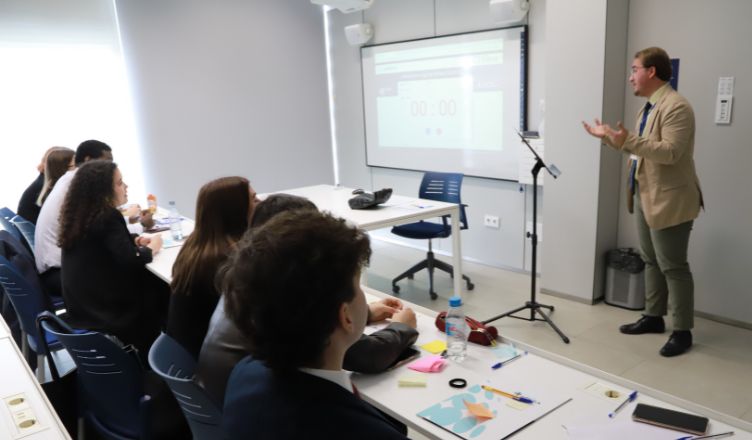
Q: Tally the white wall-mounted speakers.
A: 2